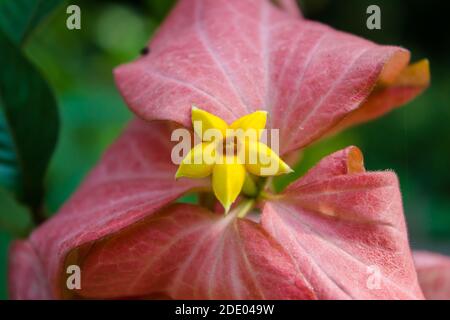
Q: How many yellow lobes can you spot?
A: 5